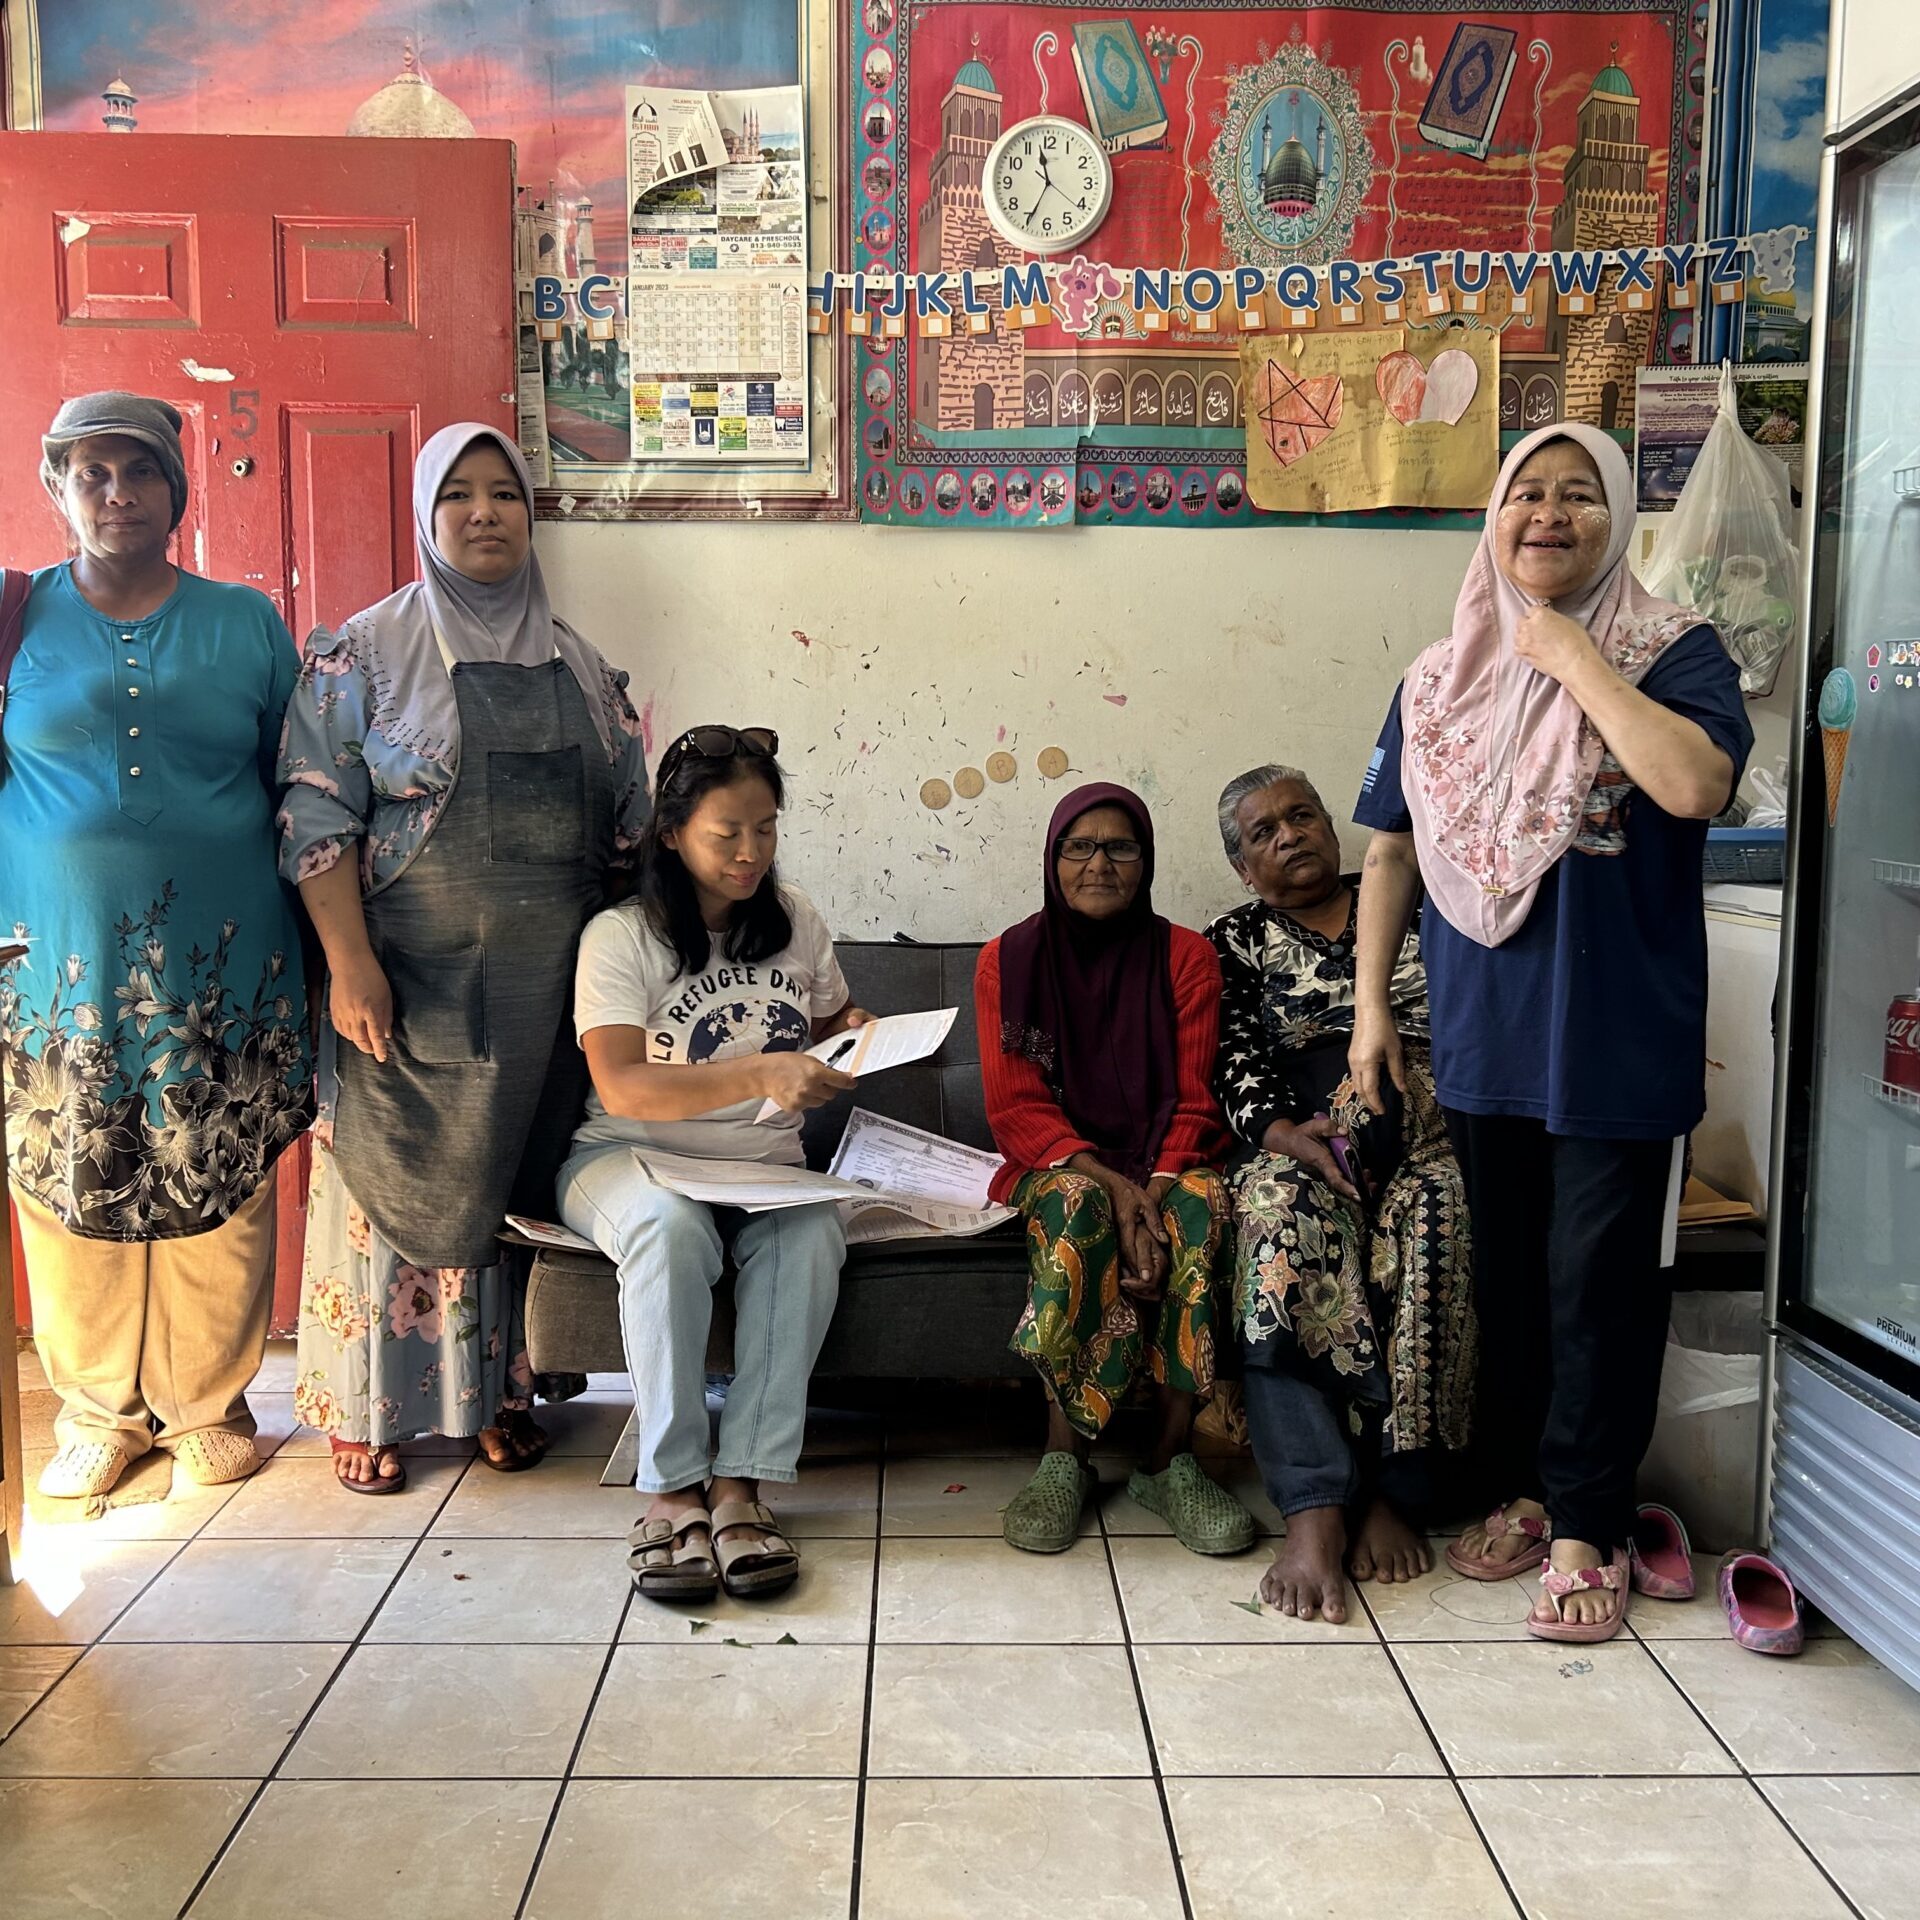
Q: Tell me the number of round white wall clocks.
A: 1